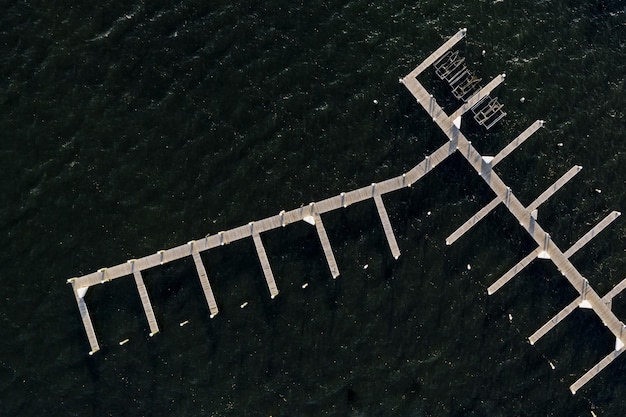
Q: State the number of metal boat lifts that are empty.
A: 3